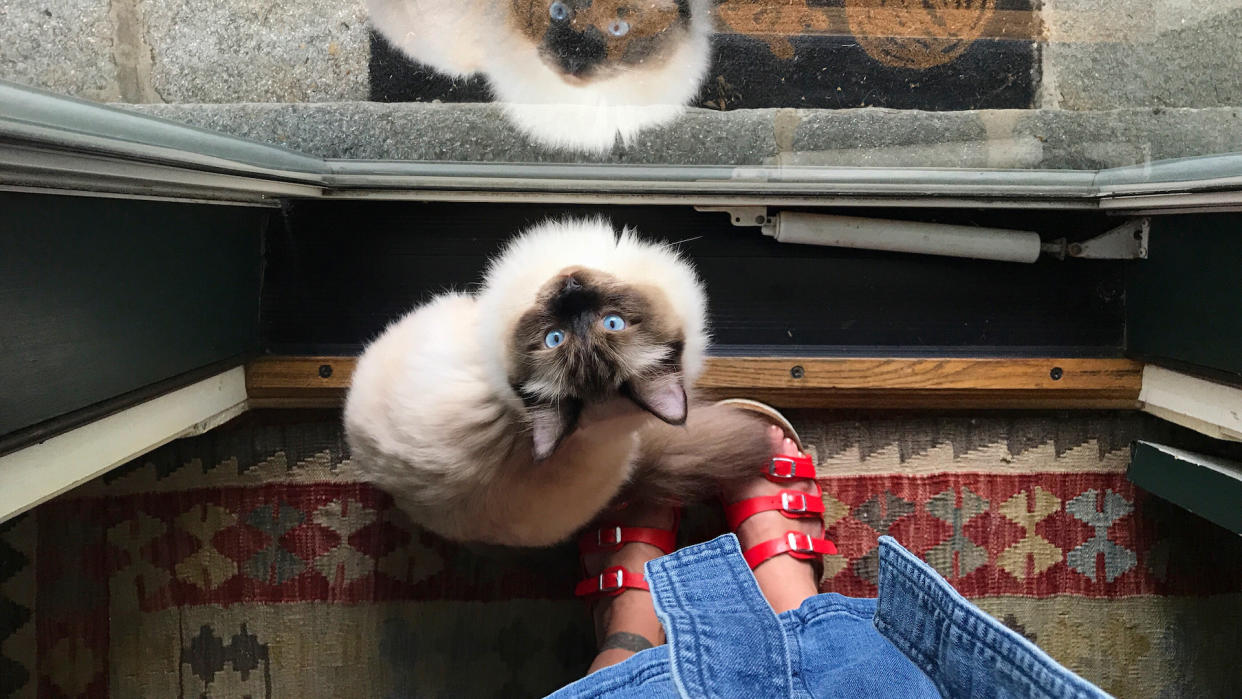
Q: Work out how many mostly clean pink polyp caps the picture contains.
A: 0